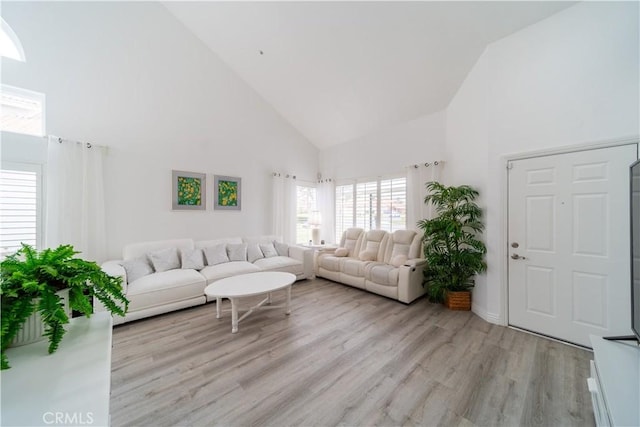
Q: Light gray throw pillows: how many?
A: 8